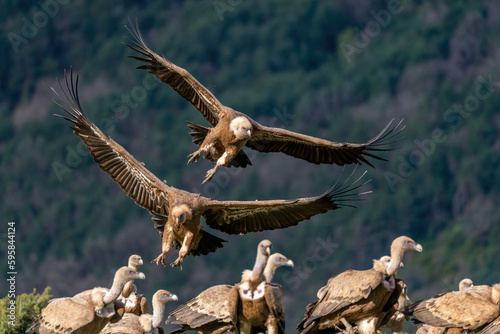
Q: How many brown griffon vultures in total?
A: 11